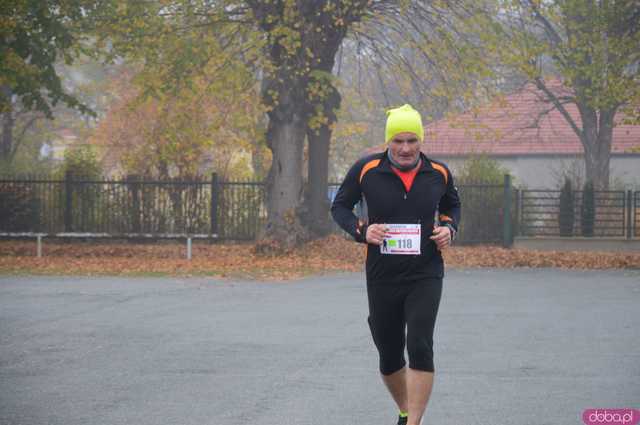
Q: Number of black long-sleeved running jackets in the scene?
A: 1